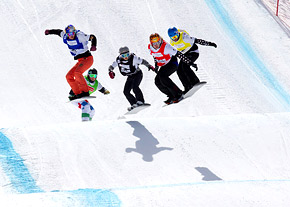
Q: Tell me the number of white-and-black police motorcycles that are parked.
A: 0